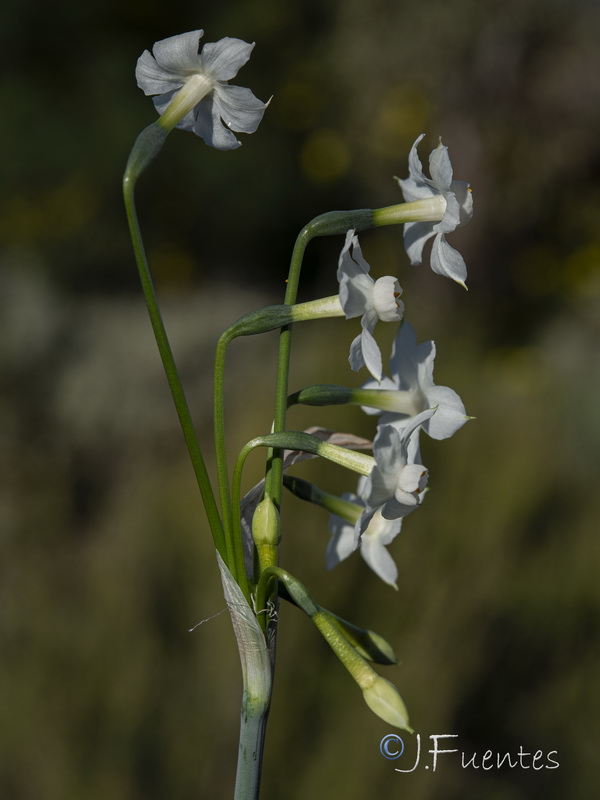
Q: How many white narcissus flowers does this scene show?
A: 6